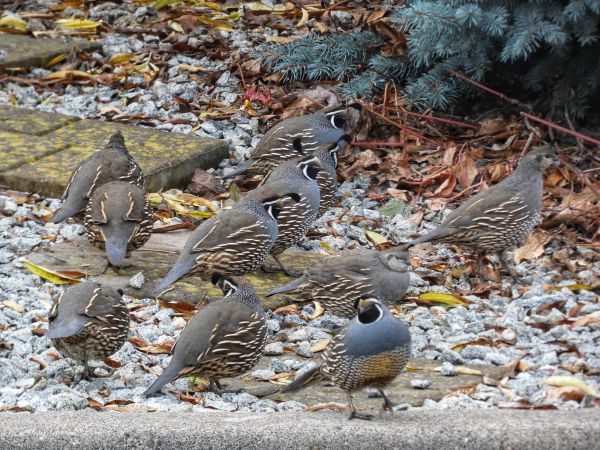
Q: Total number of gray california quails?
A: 11